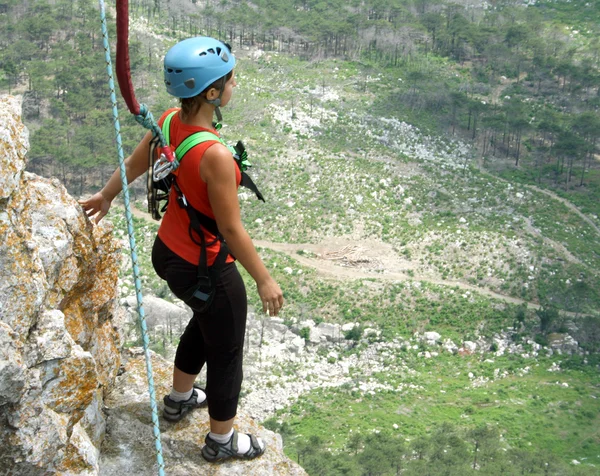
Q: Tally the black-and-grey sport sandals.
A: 2